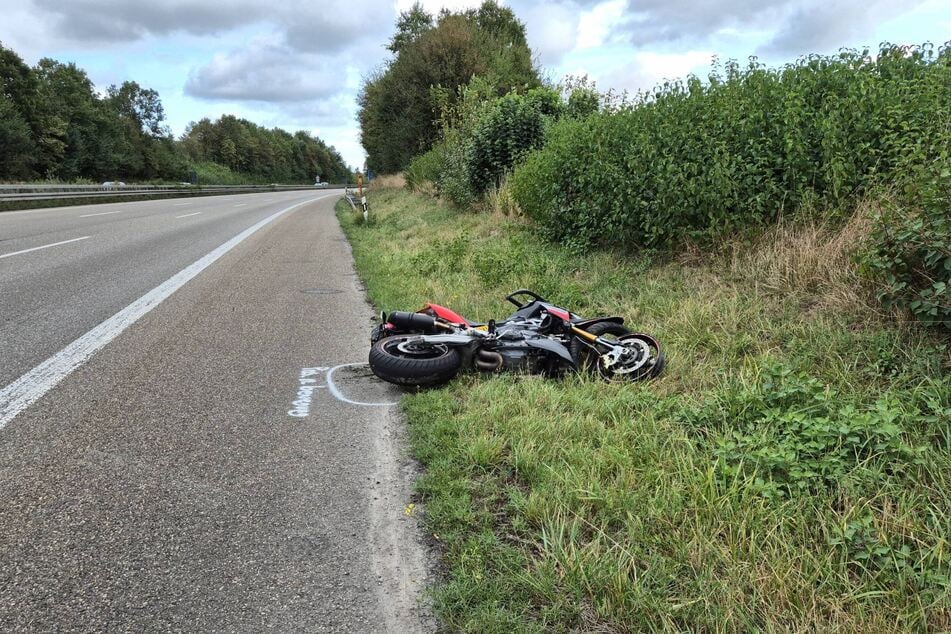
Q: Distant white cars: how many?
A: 2